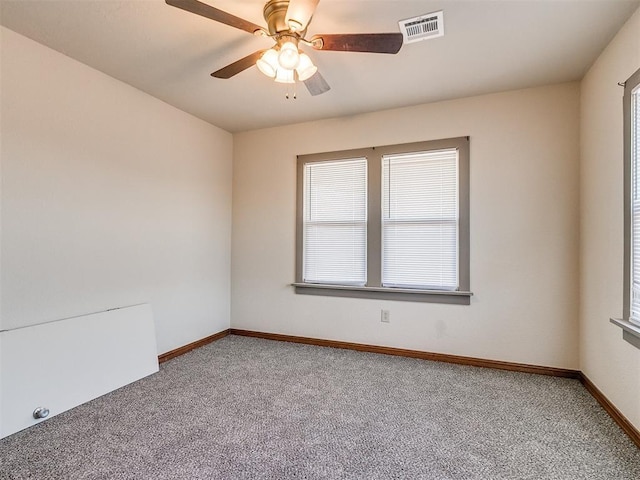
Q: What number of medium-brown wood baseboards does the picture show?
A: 3